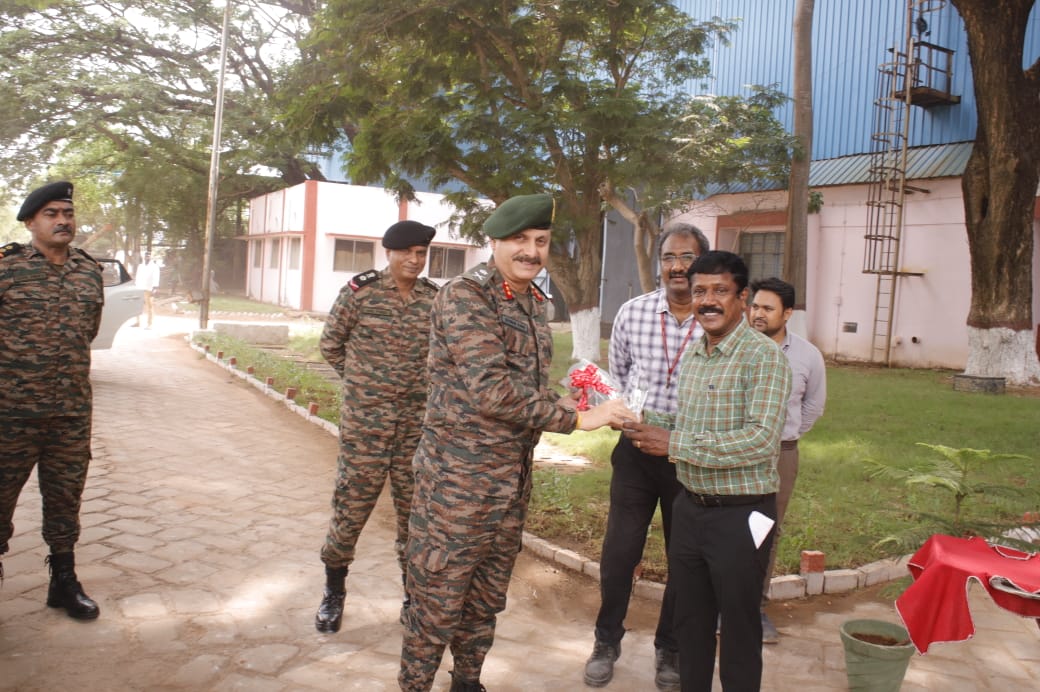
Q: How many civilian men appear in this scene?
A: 3